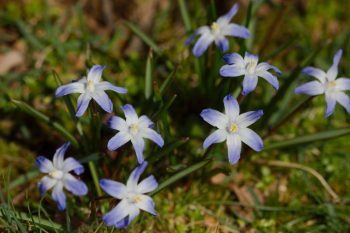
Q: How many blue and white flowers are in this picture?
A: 8